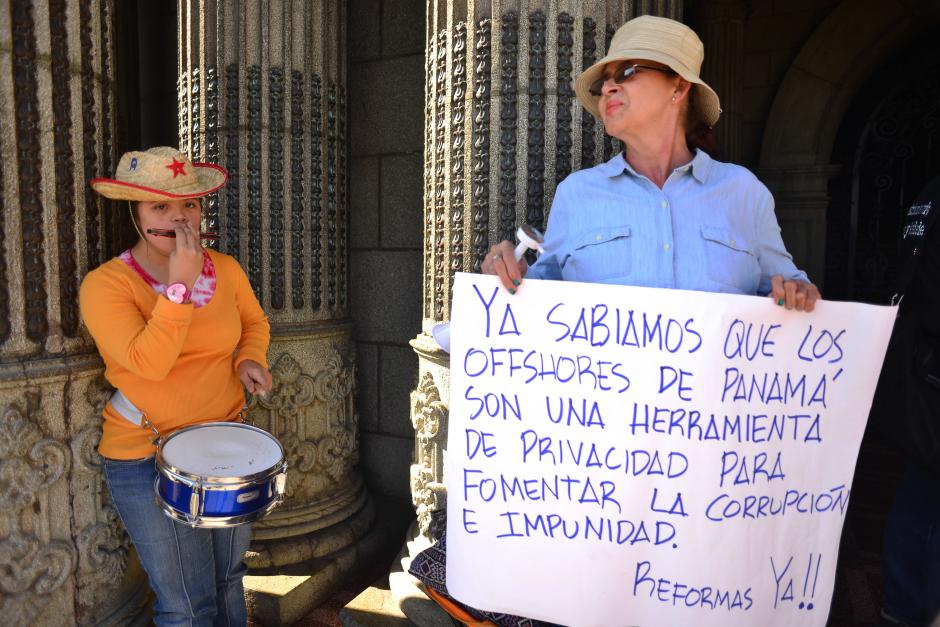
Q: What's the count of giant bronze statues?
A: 0